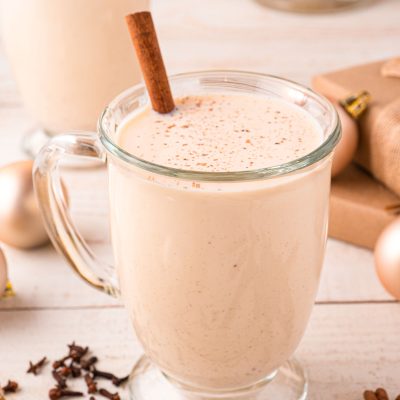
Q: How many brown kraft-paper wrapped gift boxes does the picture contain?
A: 2